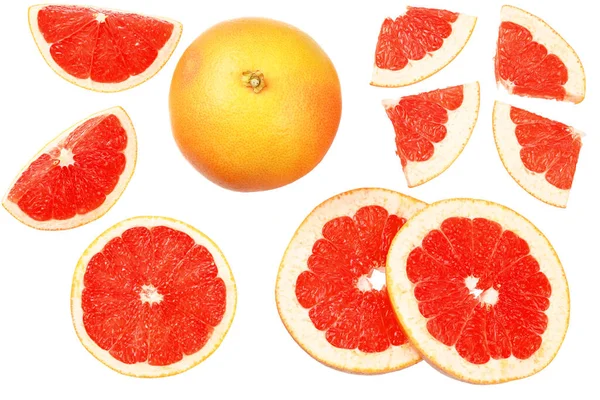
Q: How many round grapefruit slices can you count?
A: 3